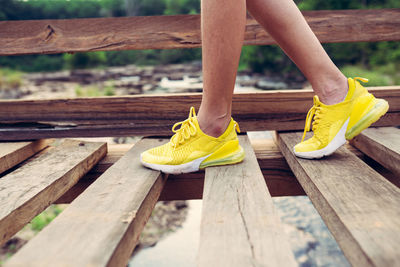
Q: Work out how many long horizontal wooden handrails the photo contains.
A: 2